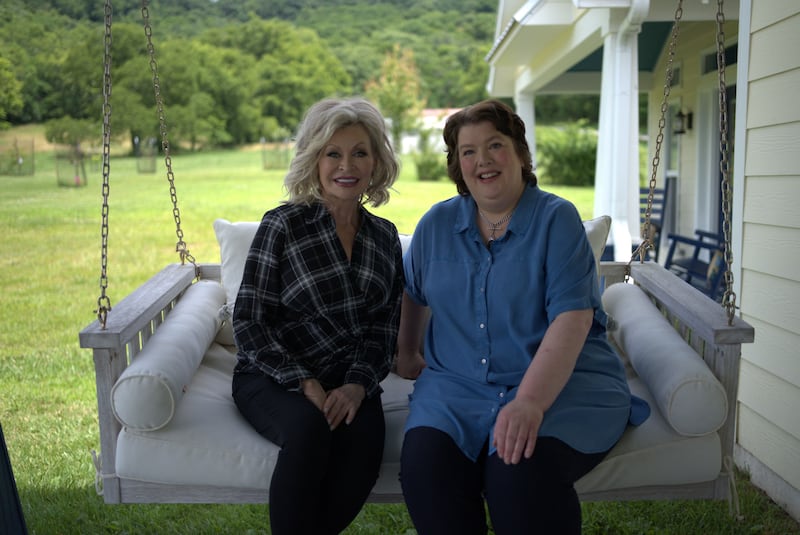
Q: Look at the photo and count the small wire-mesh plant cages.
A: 4